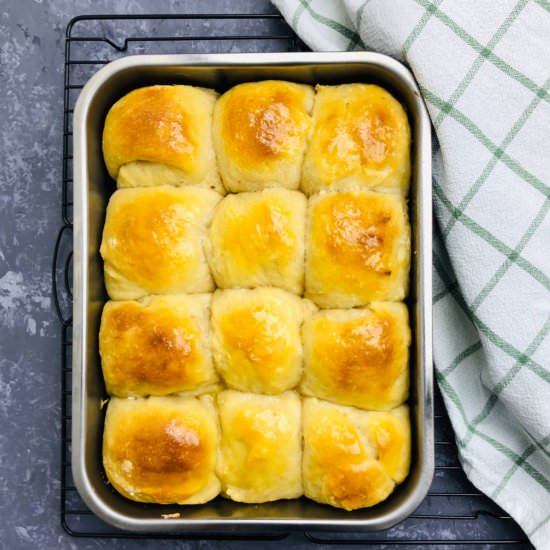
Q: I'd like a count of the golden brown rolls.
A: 12